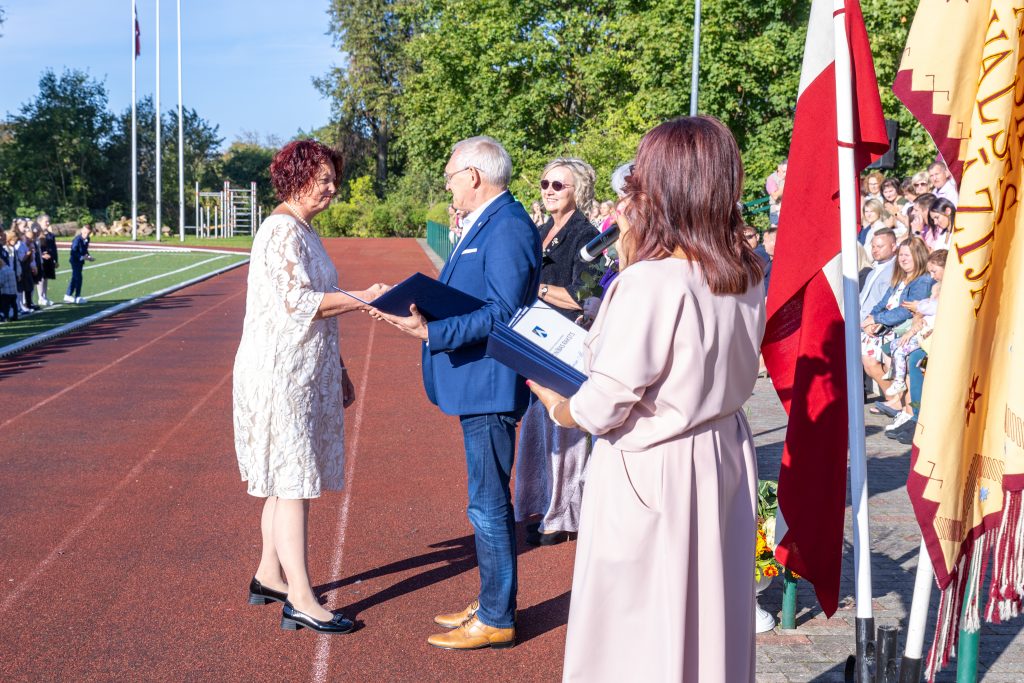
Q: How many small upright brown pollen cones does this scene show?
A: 0